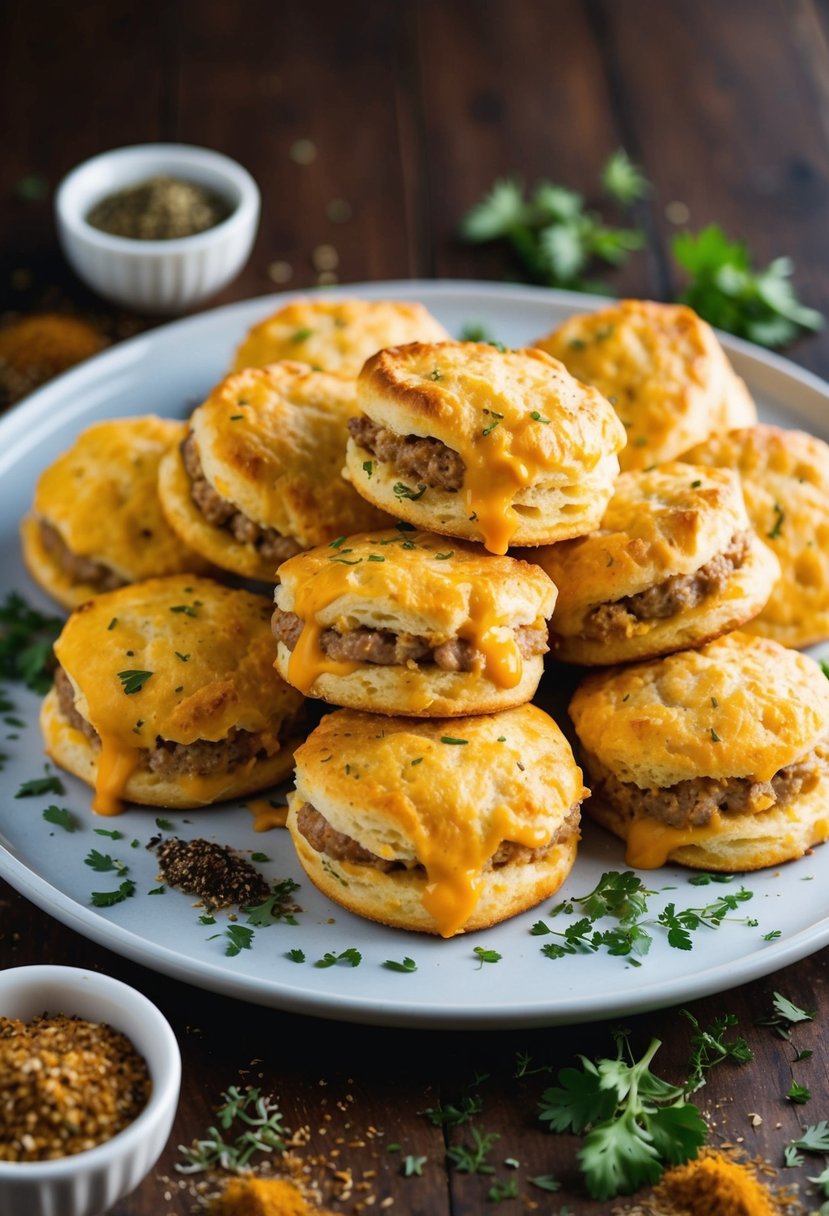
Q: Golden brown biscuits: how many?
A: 11